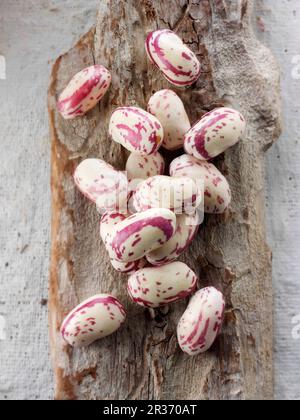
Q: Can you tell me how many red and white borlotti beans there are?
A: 15